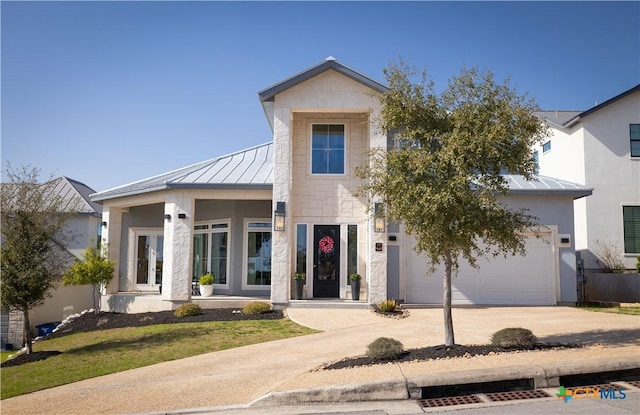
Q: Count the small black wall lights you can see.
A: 5